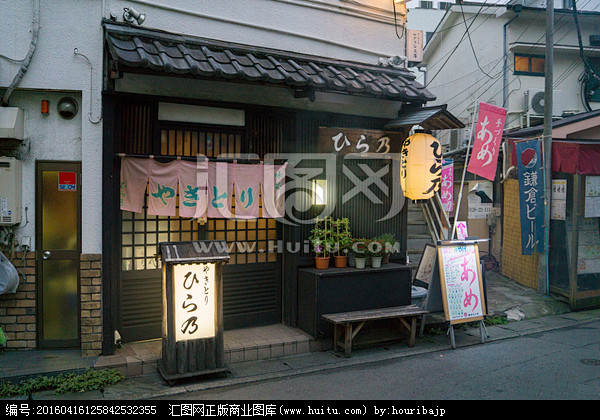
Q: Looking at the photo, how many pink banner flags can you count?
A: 2